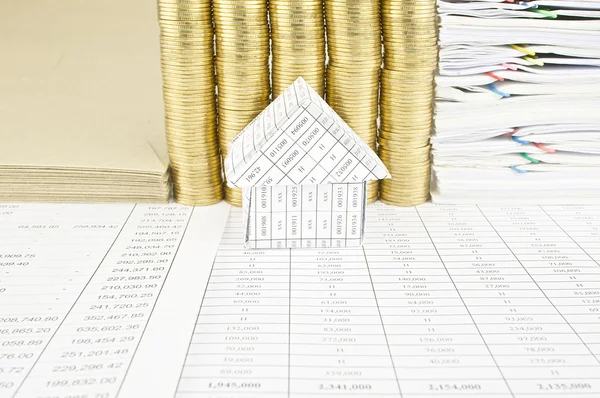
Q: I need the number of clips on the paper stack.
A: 13